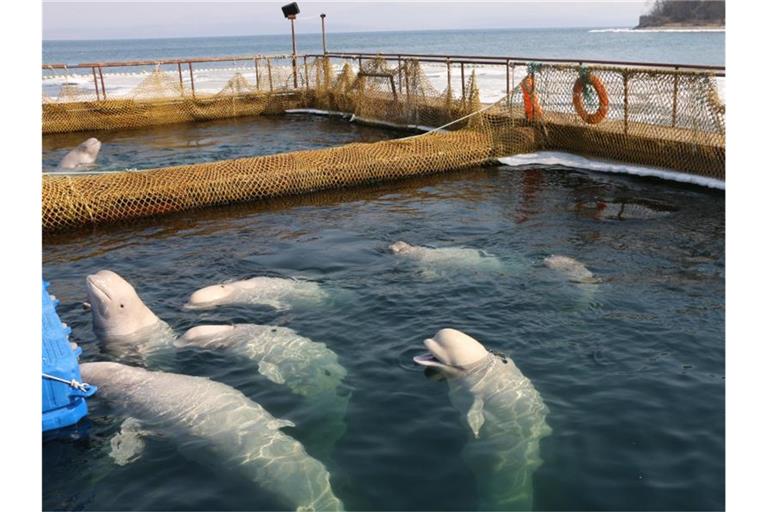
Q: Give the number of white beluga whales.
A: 8